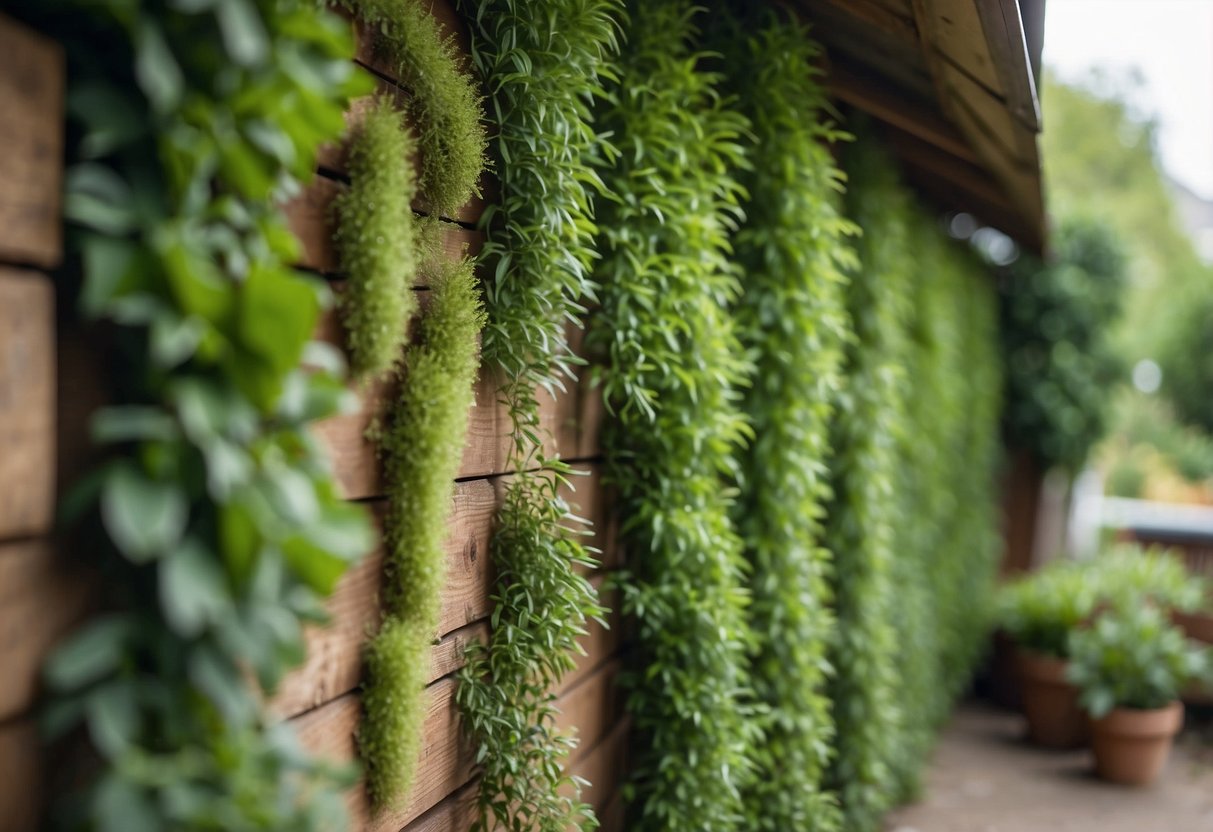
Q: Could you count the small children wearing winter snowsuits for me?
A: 0